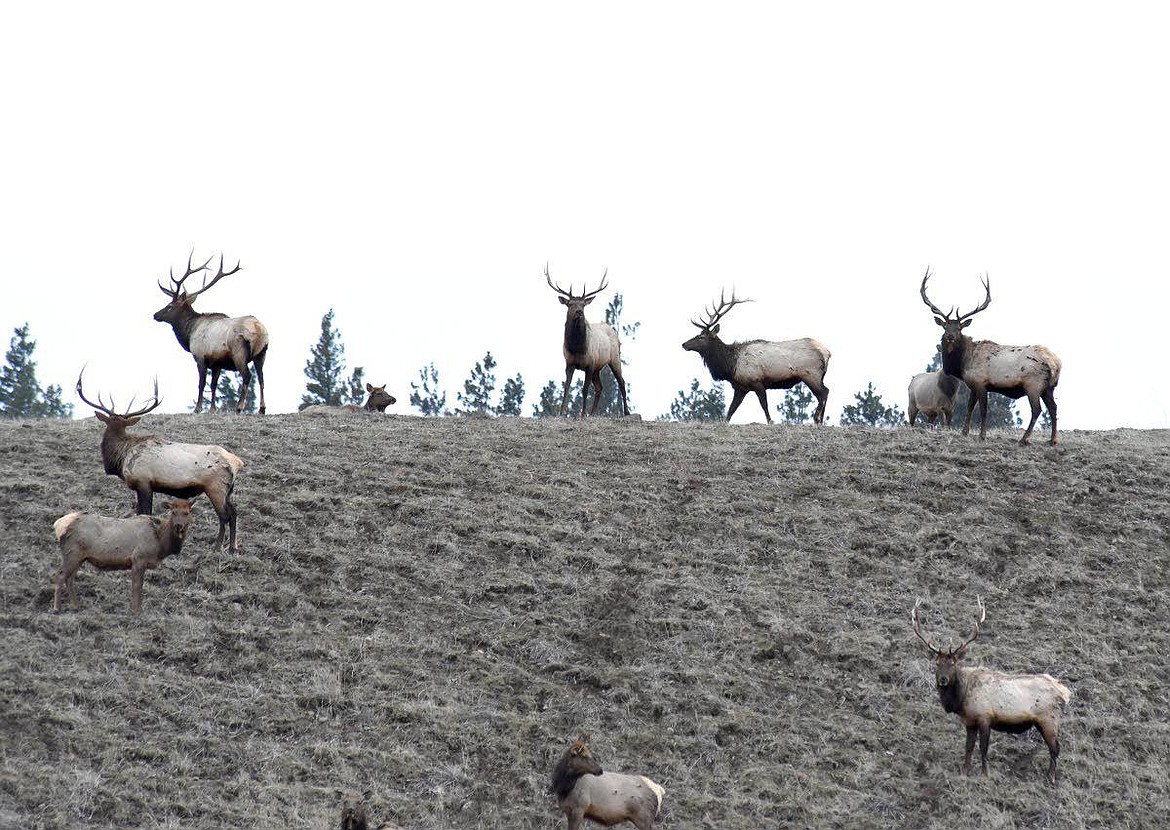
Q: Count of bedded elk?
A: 1